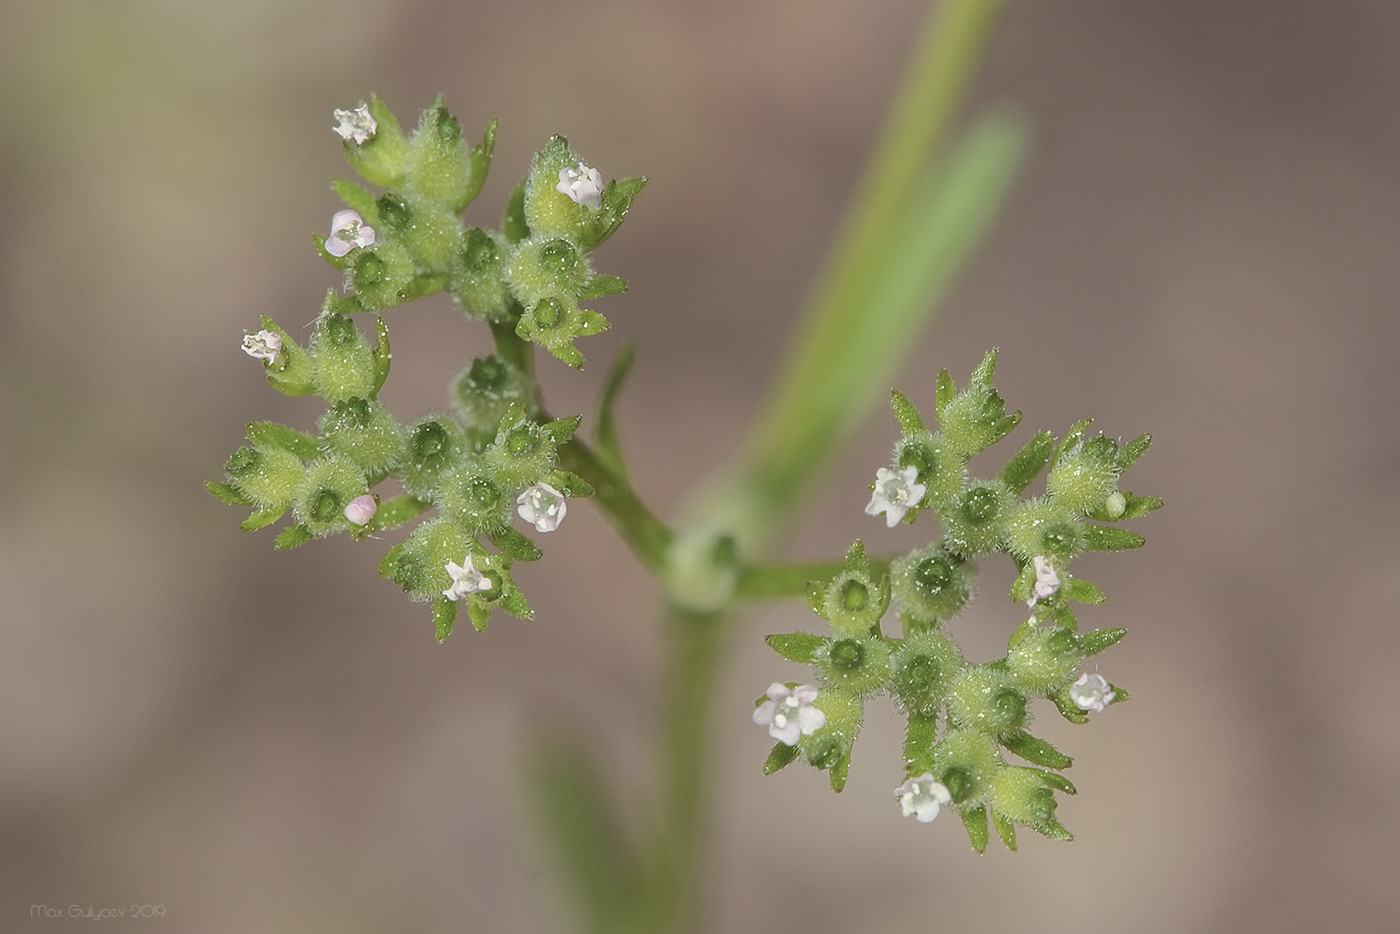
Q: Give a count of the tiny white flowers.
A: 11